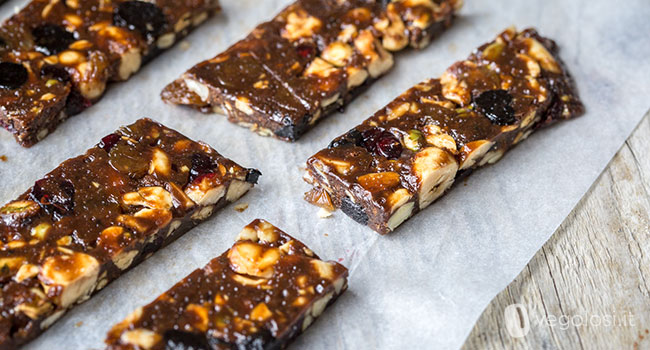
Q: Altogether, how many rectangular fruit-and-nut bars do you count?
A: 5